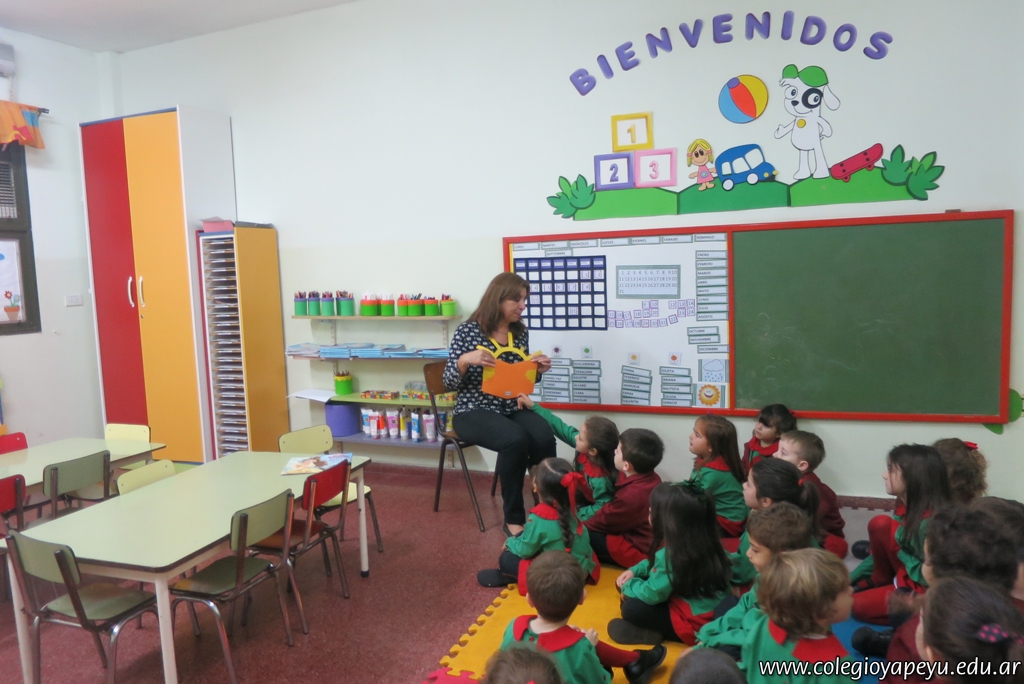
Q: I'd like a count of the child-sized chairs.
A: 9